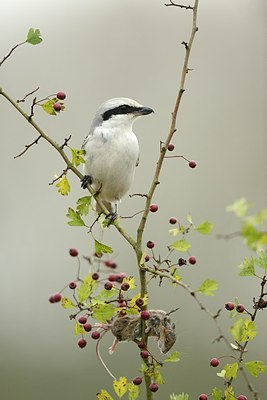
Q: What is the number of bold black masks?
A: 1